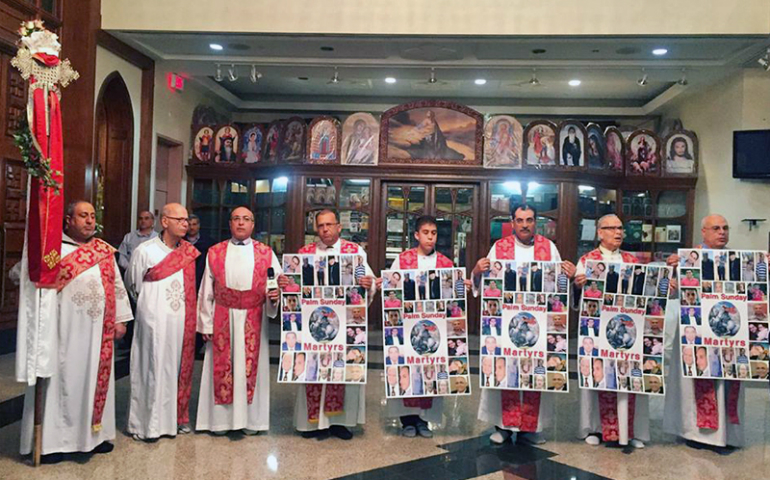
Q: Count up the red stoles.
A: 8